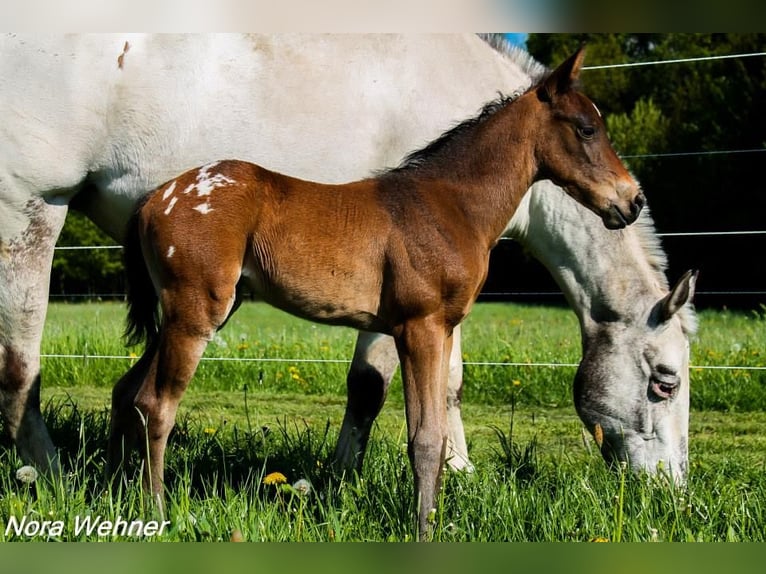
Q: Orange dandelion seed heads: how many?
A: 0